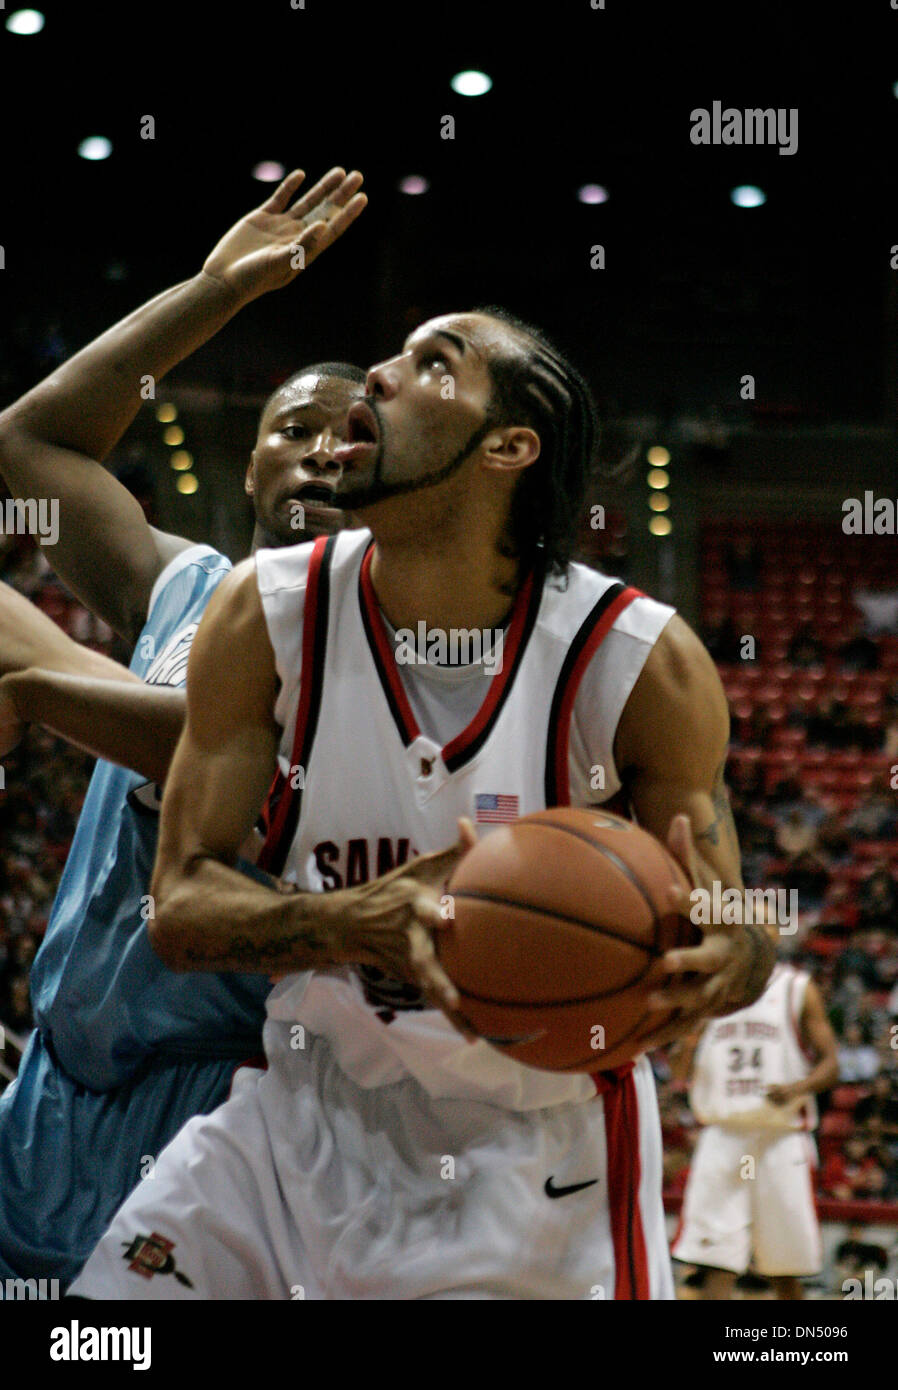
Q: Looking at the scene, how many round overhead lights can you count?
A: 7